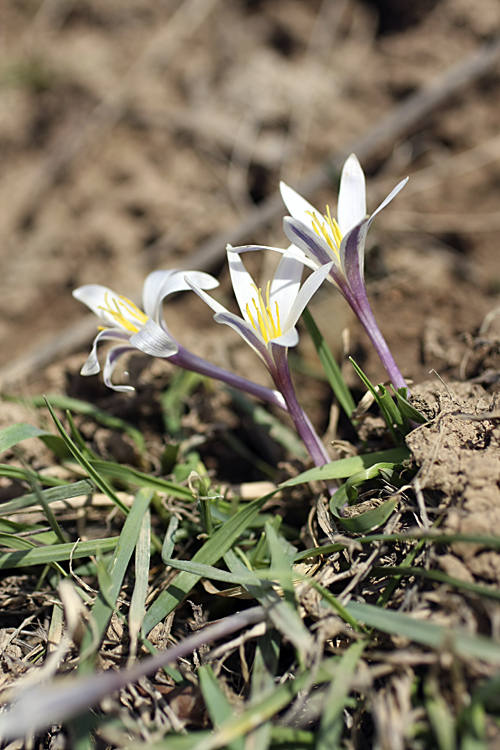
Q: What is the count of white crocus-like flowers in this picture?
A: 3